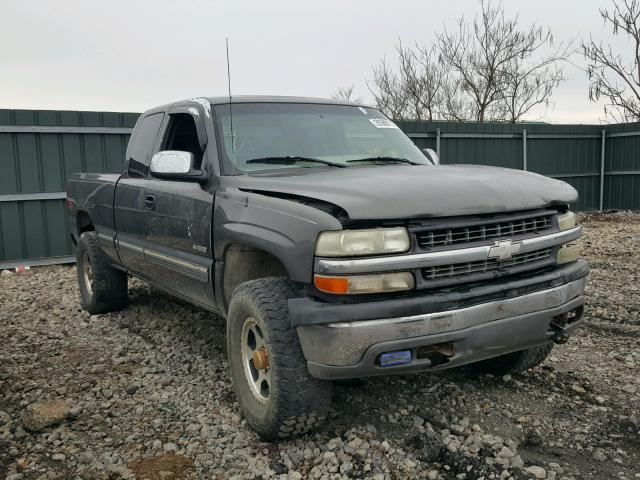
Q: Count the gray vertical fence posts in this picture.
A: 3